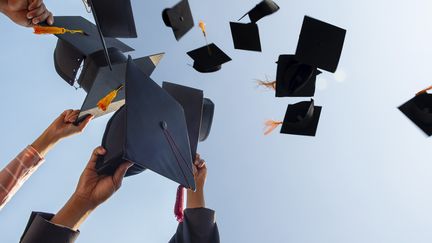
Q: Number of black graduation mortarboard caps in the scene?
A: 13